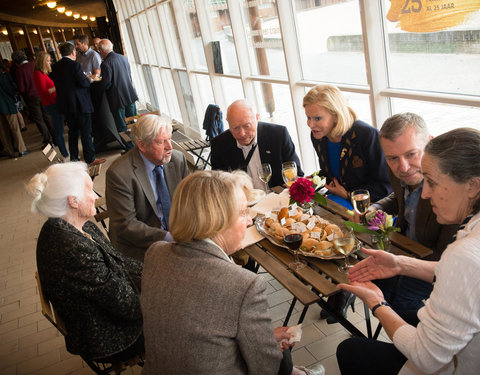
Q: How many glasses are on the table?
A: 5